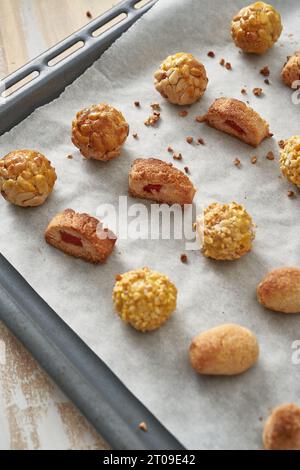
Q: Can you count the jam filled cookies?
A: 3